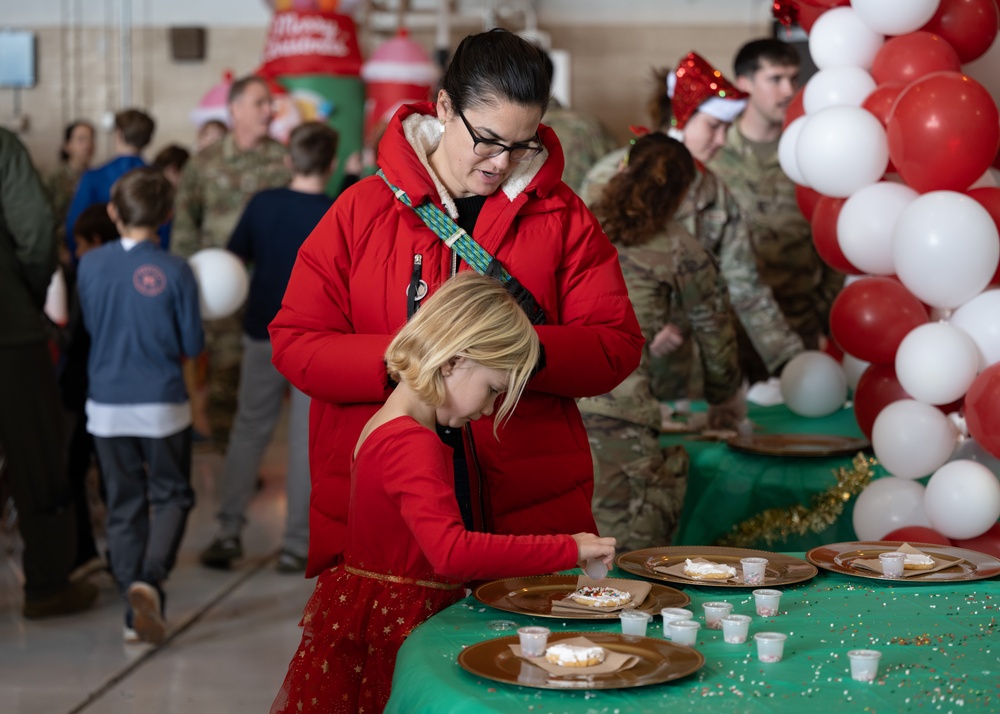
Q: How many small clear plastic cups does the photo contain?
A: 12